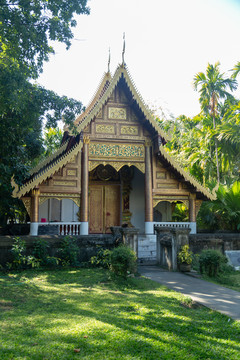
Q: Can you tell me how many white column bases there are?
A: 4